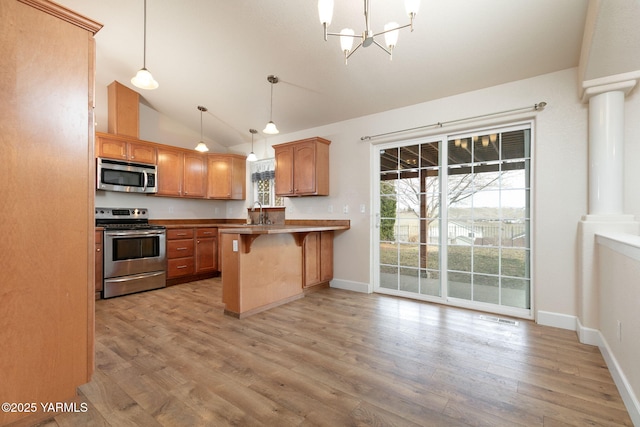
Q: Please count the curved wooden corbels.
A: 2